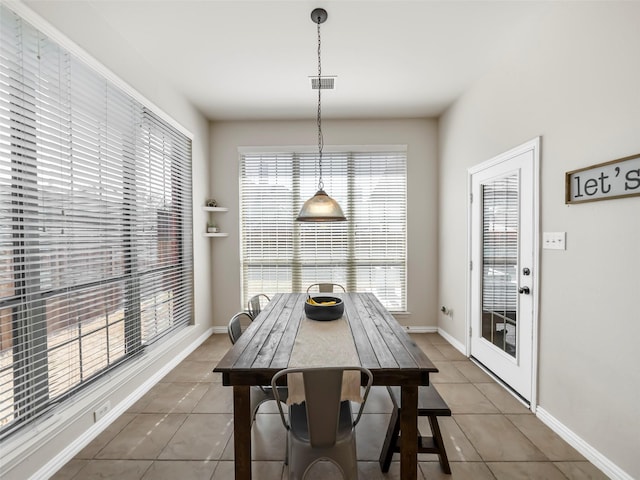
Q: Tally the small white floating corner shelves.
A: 2